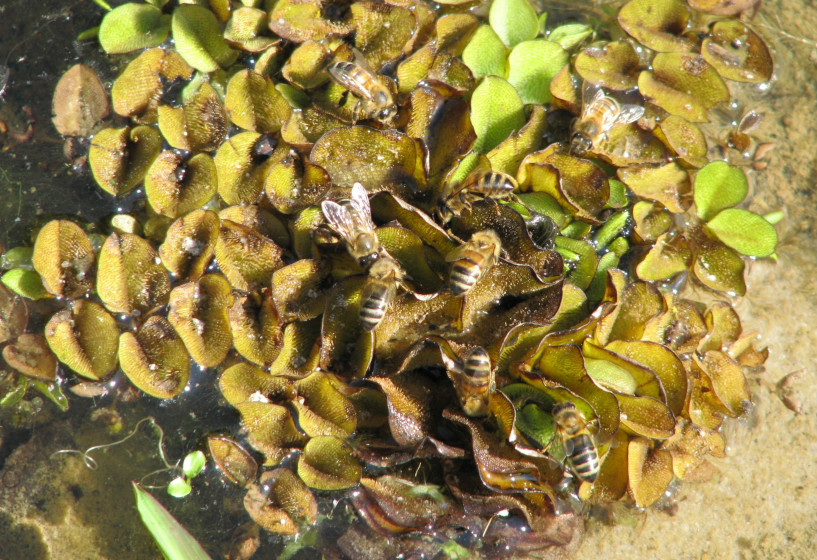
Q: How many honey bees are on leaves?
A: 8